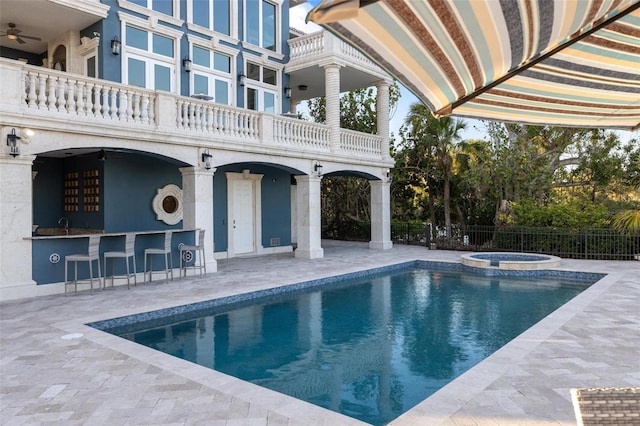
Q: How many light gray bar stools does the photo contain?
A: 4